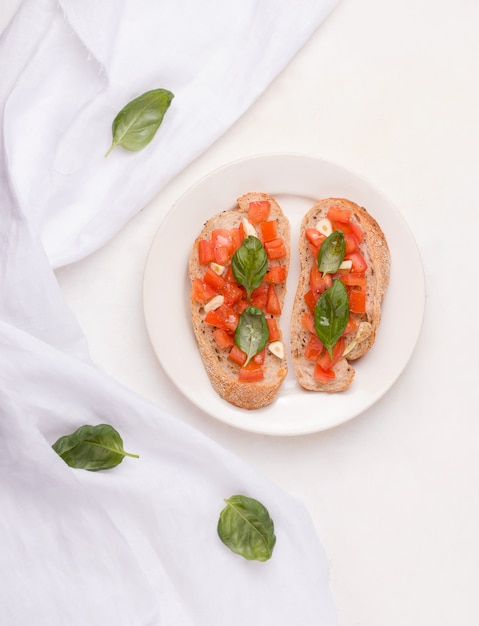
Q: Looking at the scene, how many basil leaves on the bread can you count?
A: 4